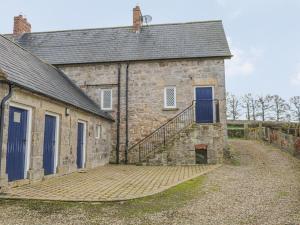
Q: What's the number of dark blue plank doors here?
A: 4